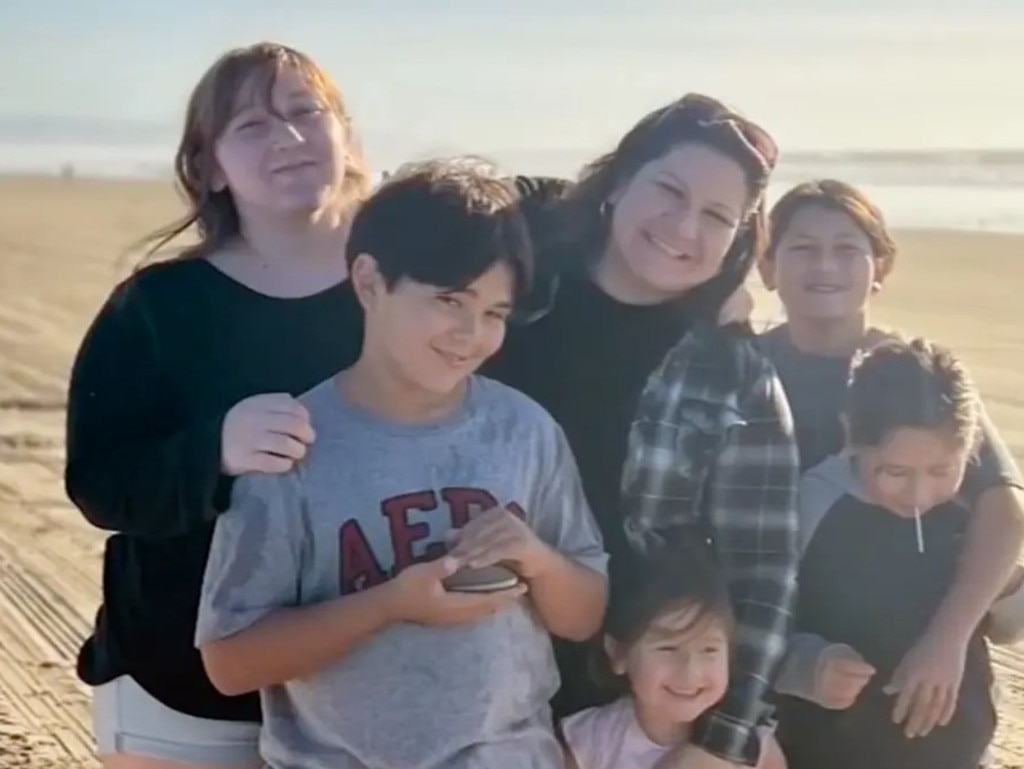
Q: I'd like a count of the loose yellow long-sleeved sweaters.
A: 0